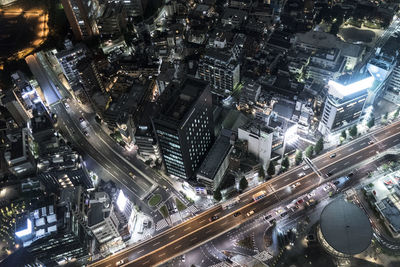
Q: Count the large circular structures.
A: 1